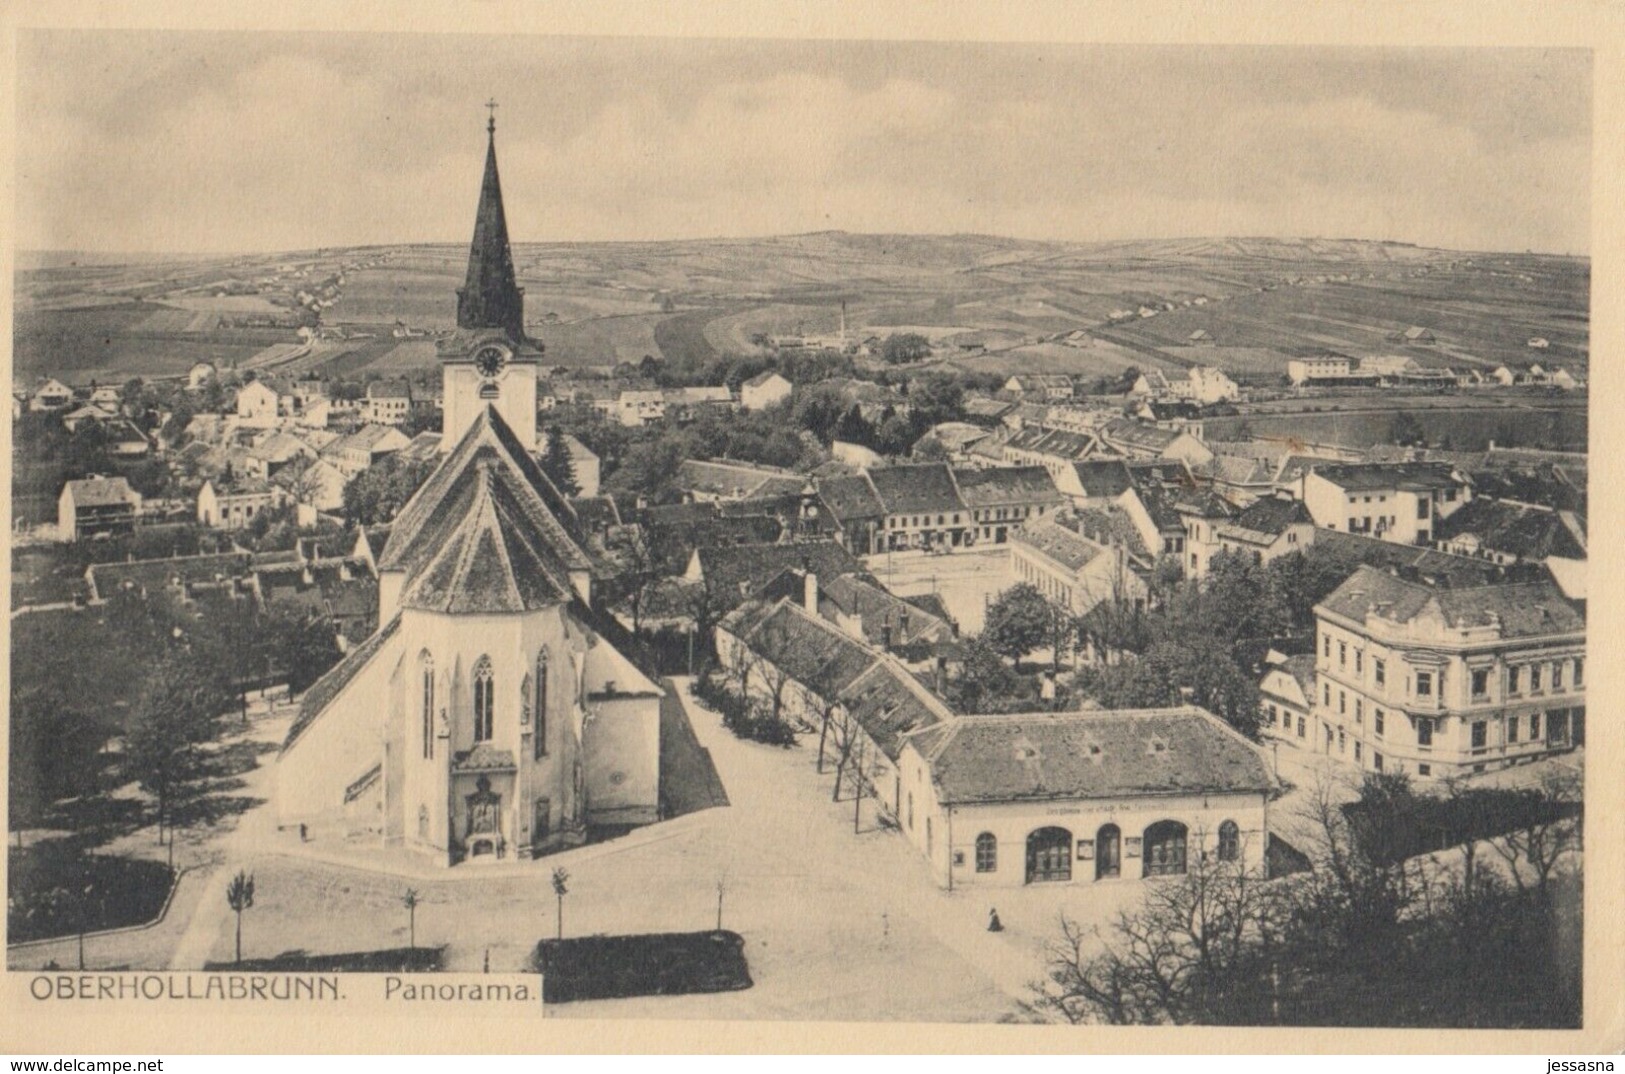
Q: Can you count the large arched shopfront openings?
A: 2